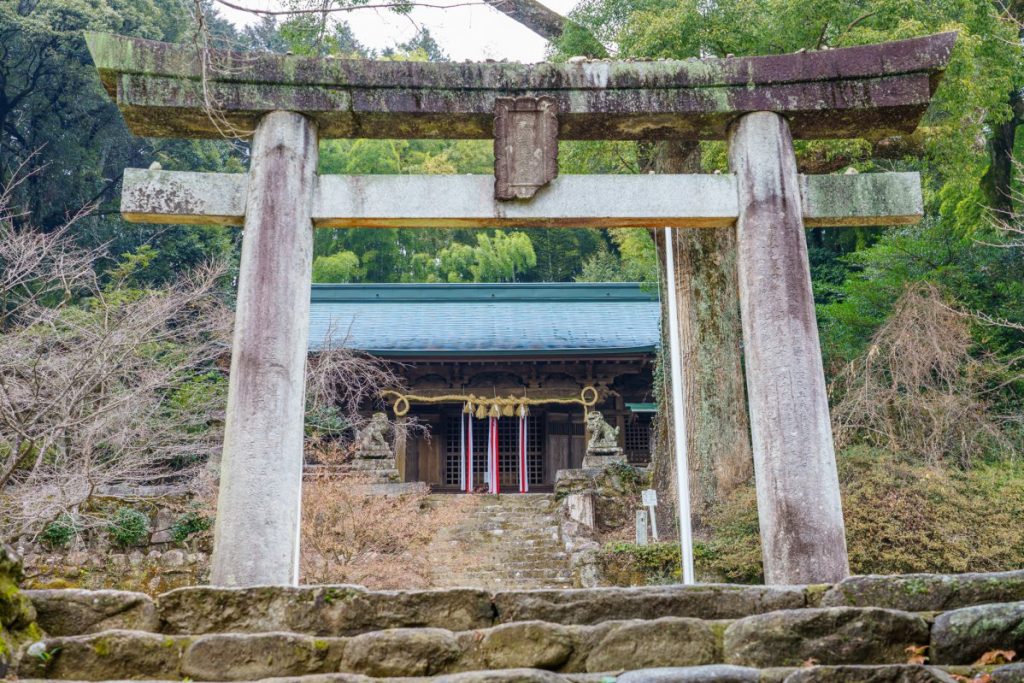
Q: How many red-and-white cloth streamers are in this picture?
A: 3